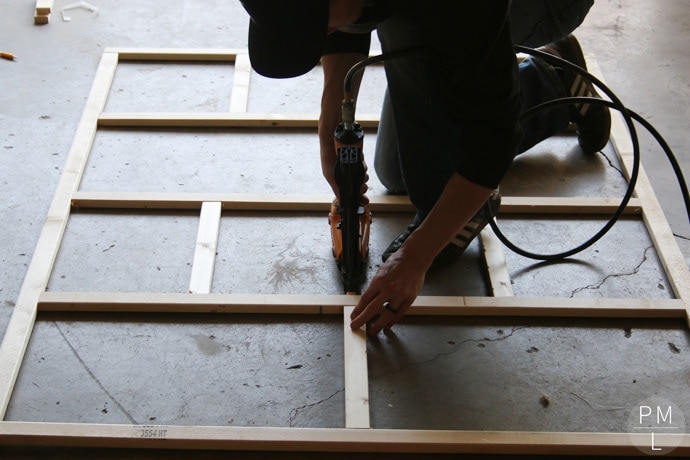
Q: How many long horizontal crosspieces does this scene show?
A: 5